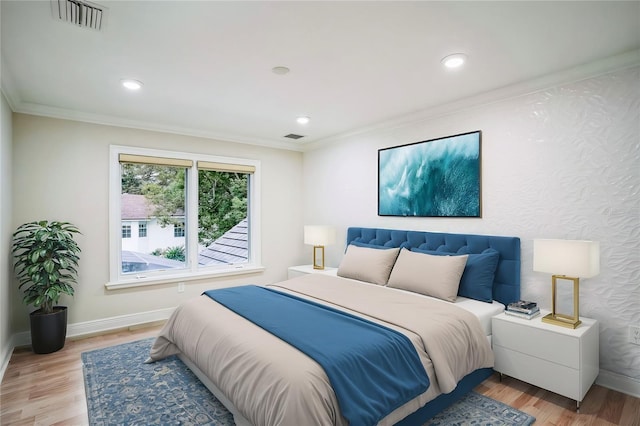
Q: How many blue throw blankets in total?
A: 1